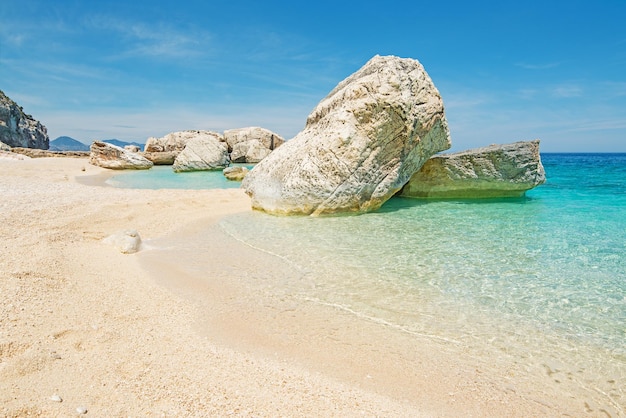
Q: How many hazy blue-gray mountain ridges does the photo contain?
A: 2